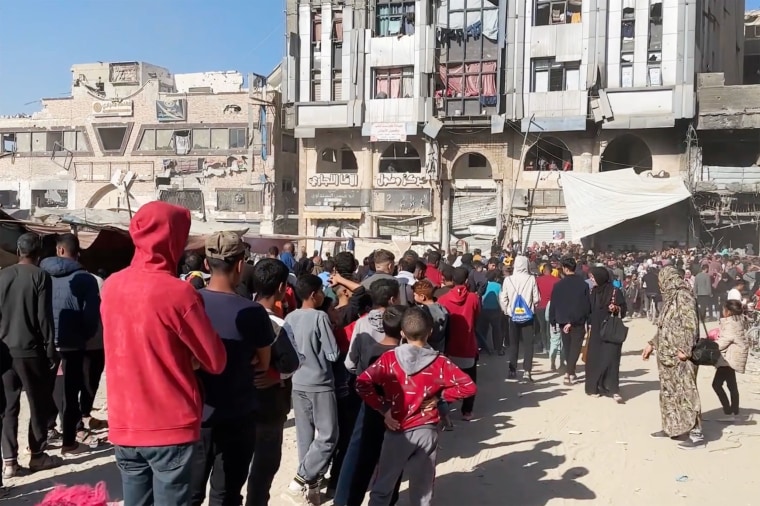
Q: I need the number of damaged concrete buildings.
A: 3